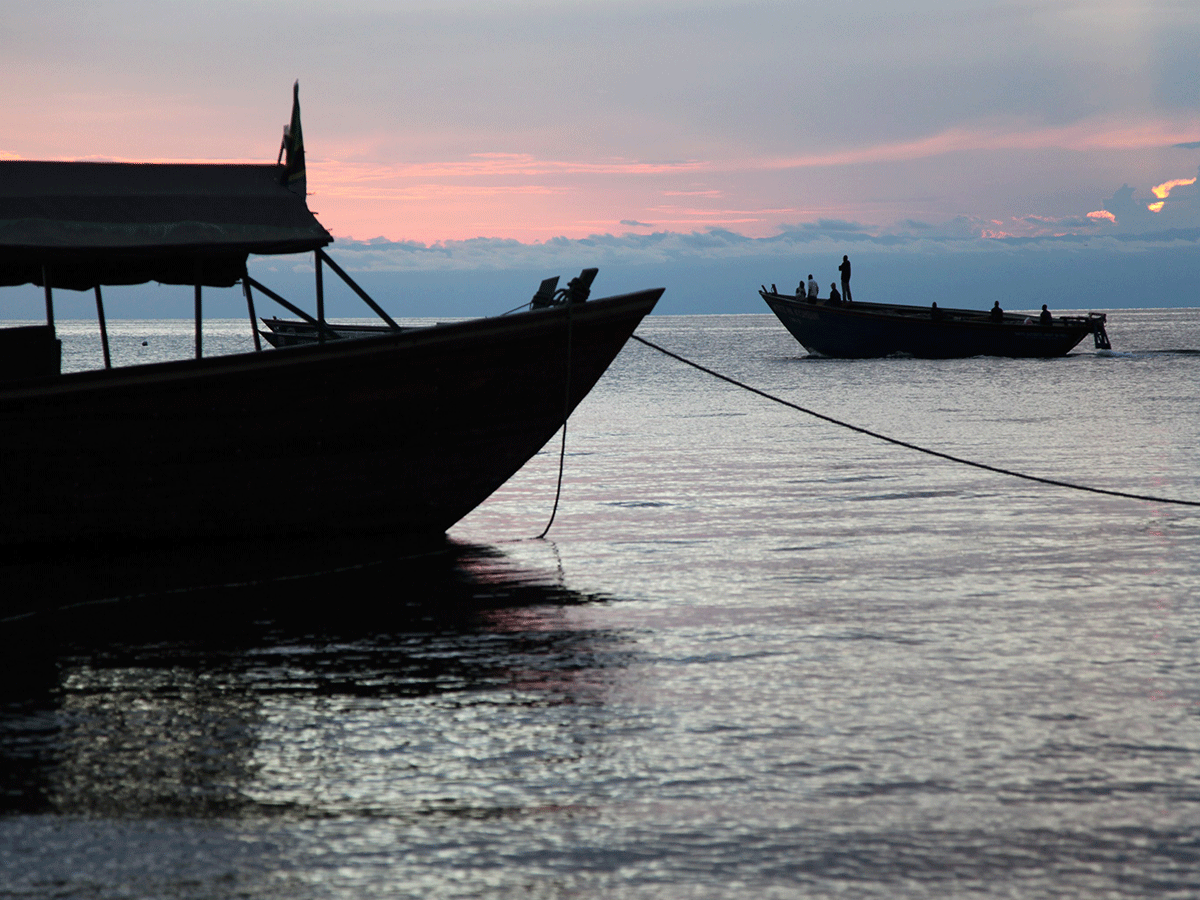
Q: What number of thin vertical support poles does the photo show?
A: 5